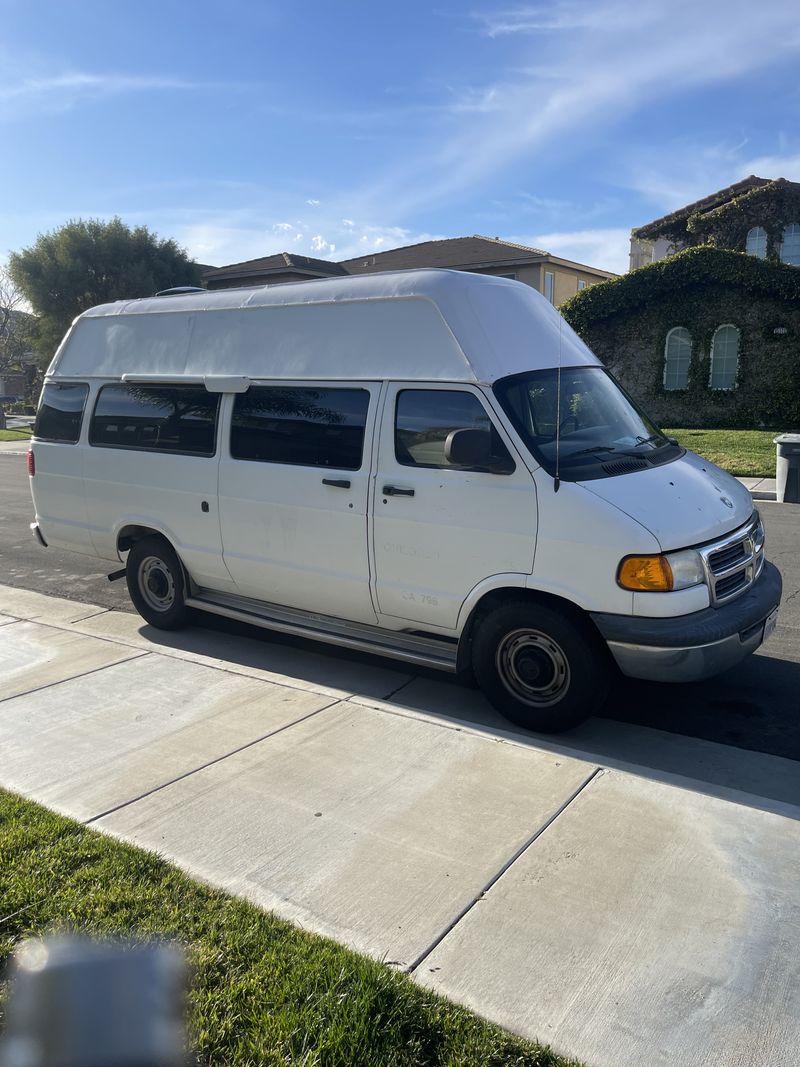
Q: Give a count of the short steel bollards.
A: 0